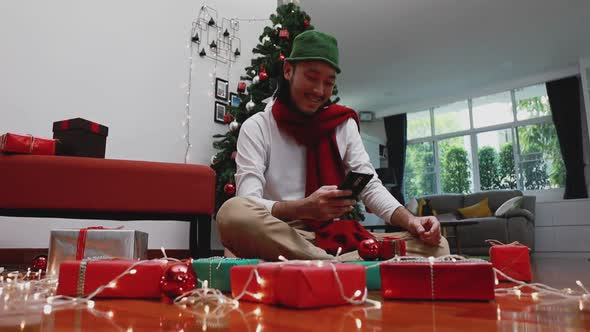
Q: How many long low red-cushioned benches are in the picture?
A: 1